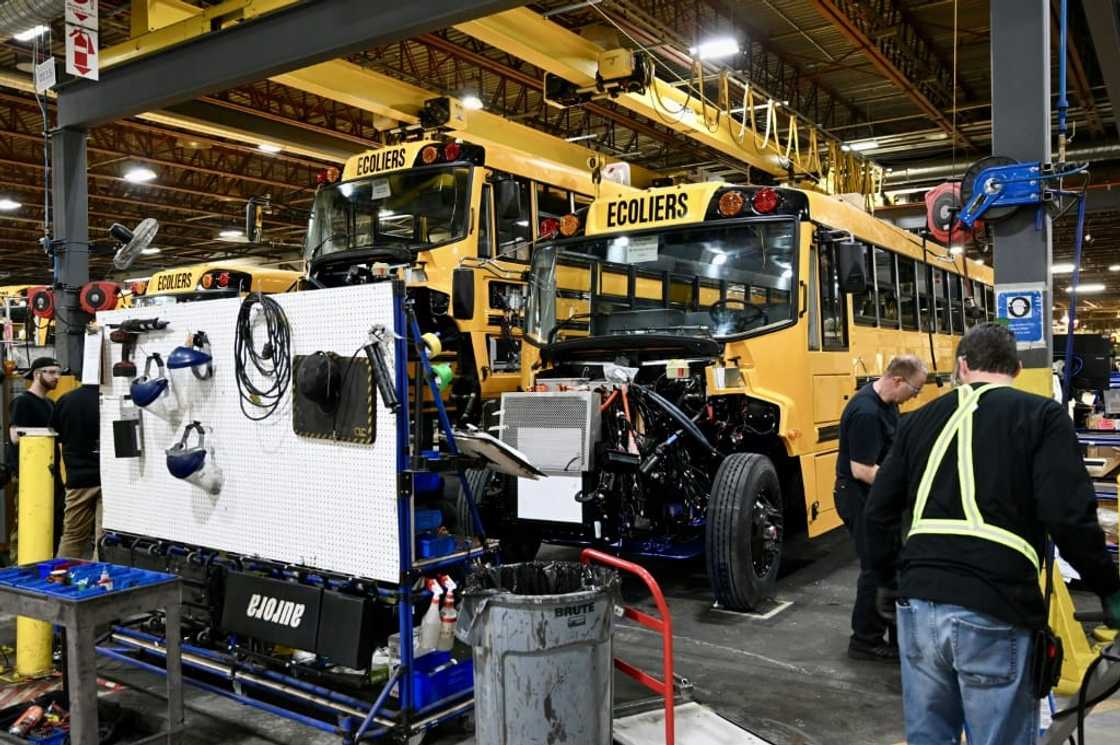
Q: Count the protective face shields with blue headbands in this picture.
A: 3